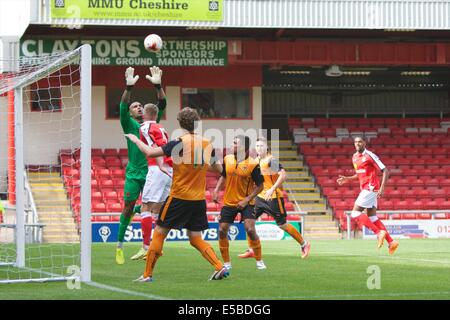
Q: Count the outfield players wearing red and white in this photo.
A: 2